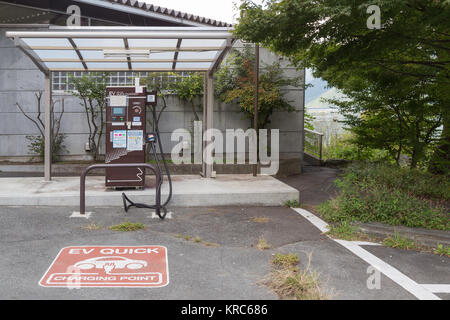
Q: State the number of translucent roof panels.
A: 12